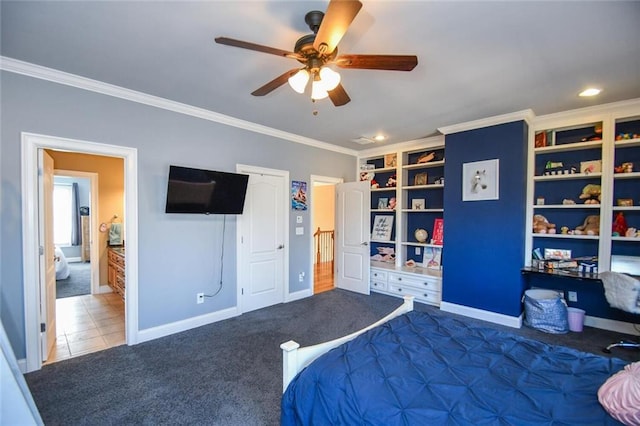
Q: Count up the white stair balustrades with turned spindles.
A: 0